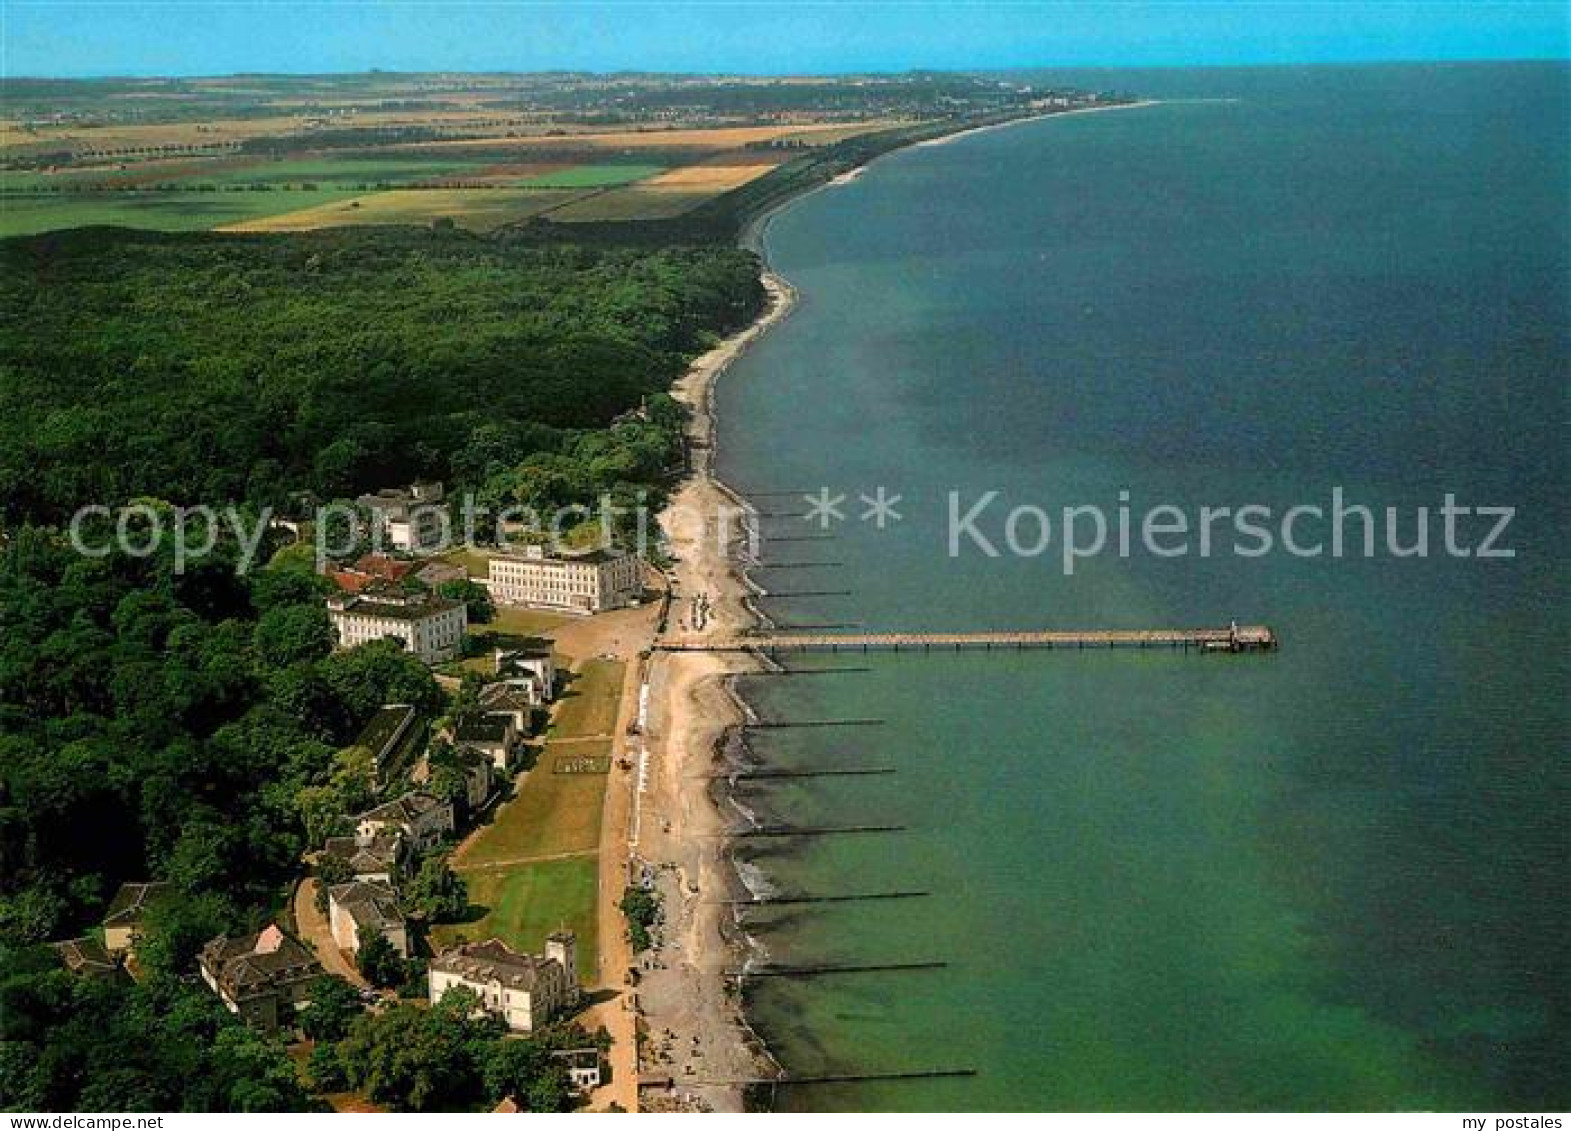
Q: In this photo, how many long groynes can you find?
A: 13